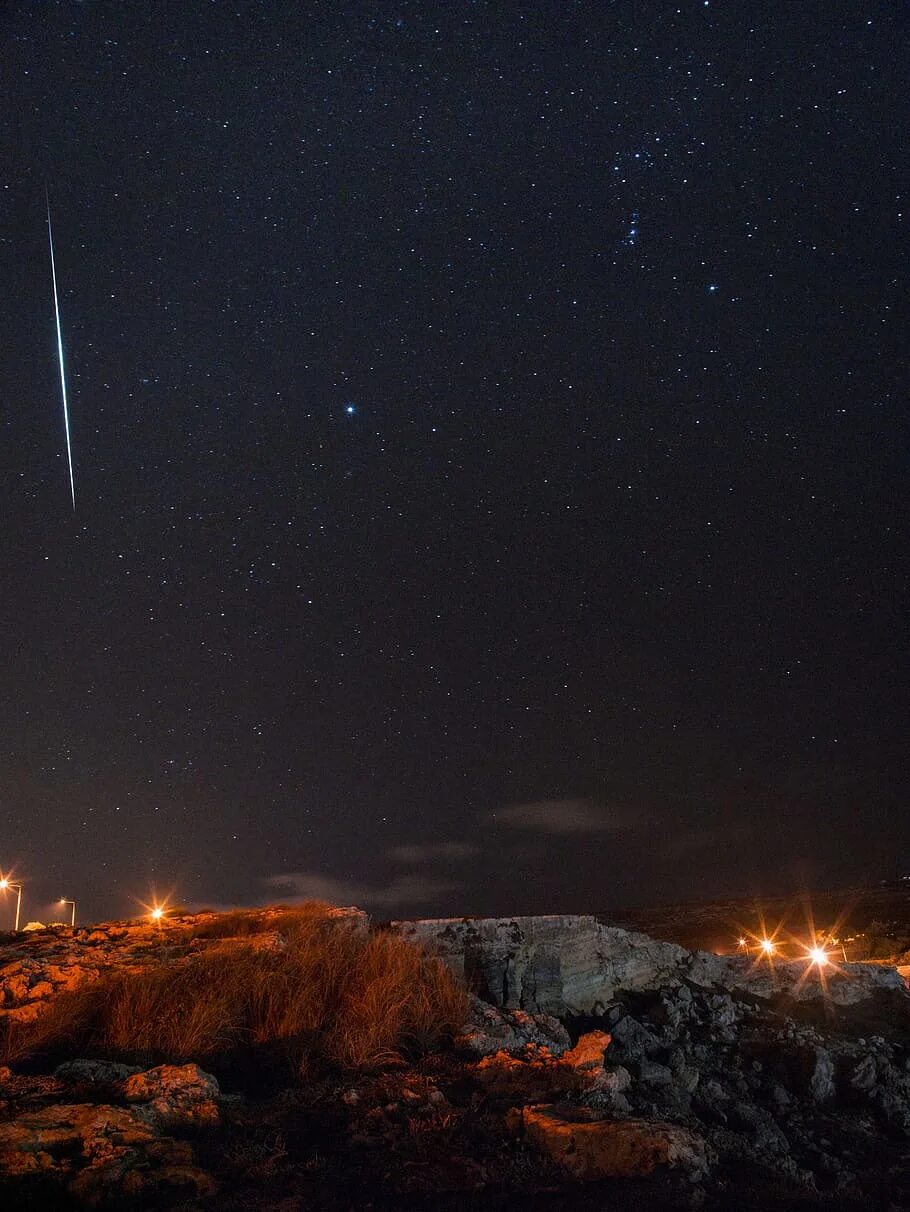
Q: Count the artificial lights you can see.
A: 6